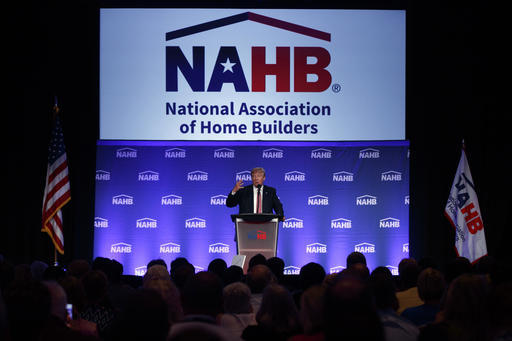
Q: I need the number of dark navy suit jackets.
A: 1